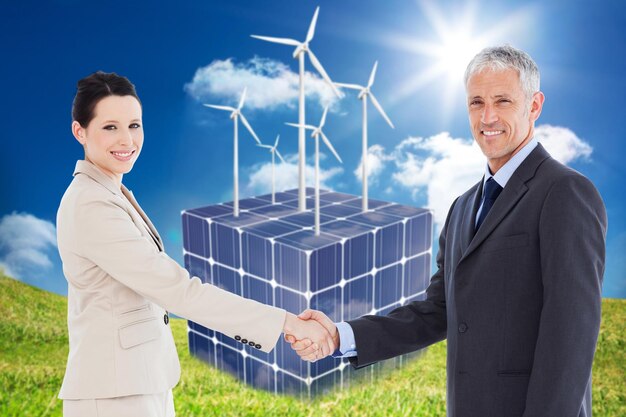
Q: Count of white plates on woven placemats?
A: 0